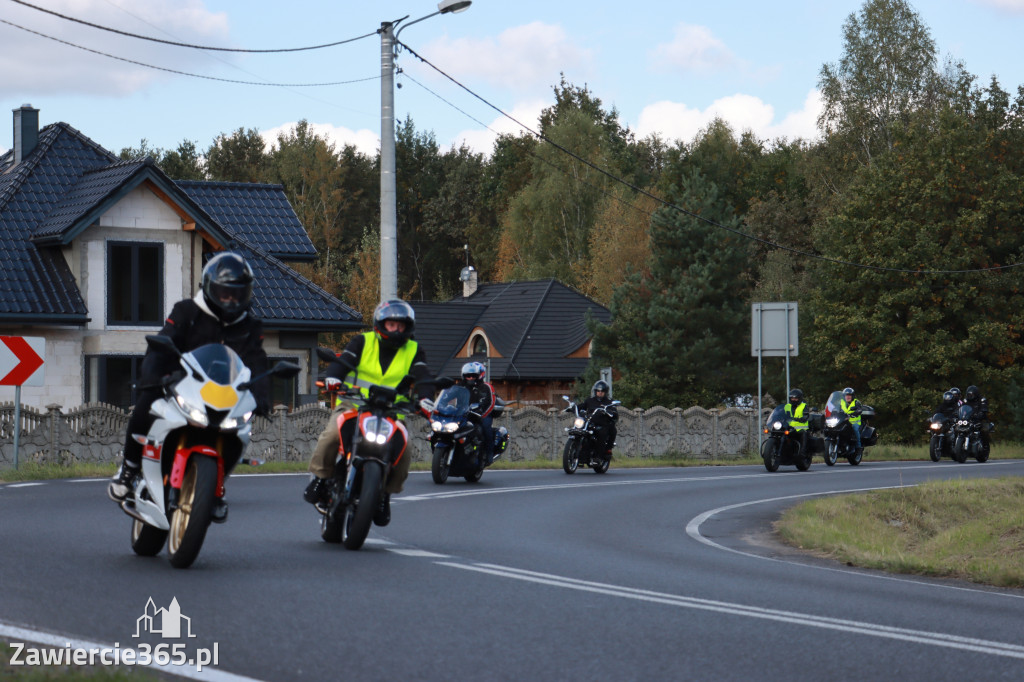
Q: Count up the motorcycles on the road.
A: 8